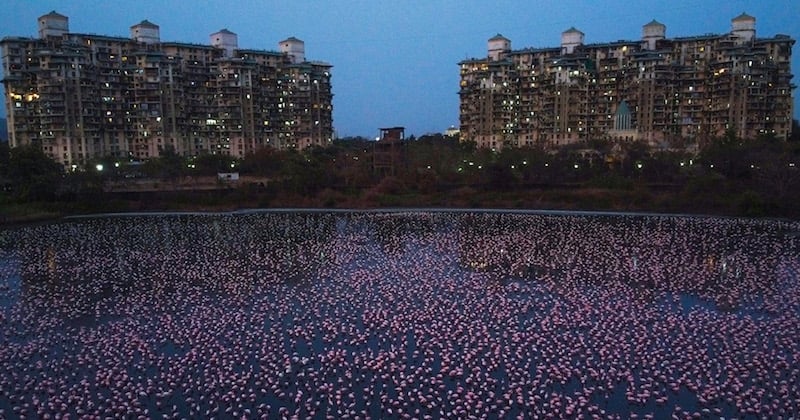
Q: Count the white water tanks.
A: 8